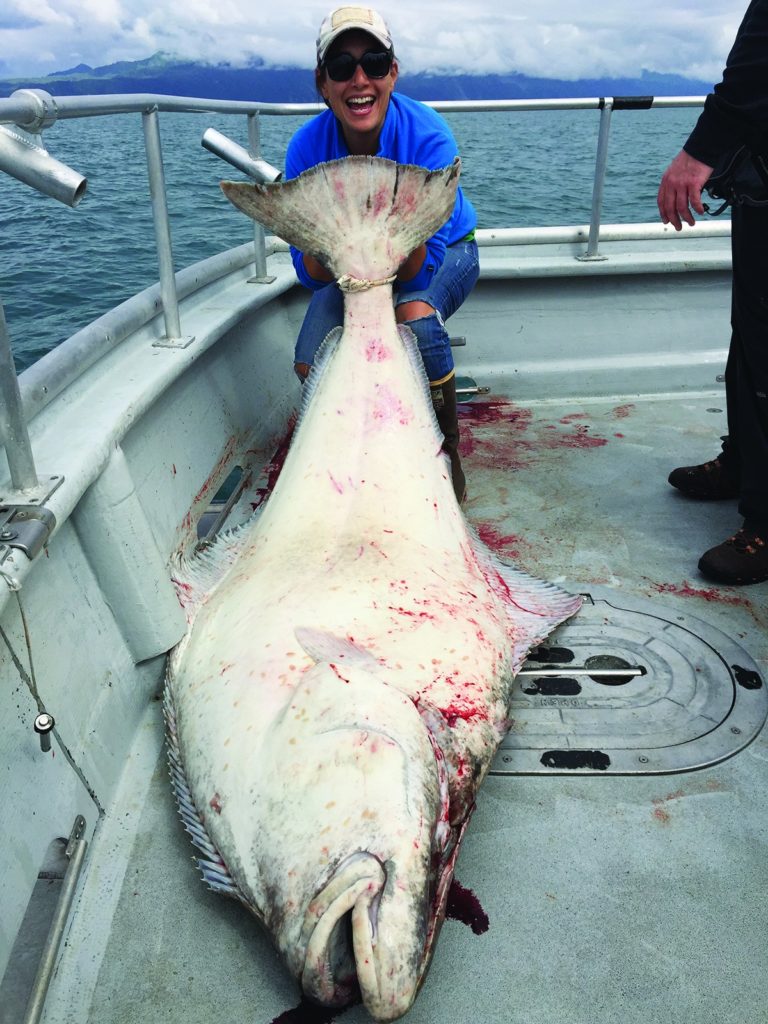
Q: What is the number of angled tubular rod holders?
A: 2